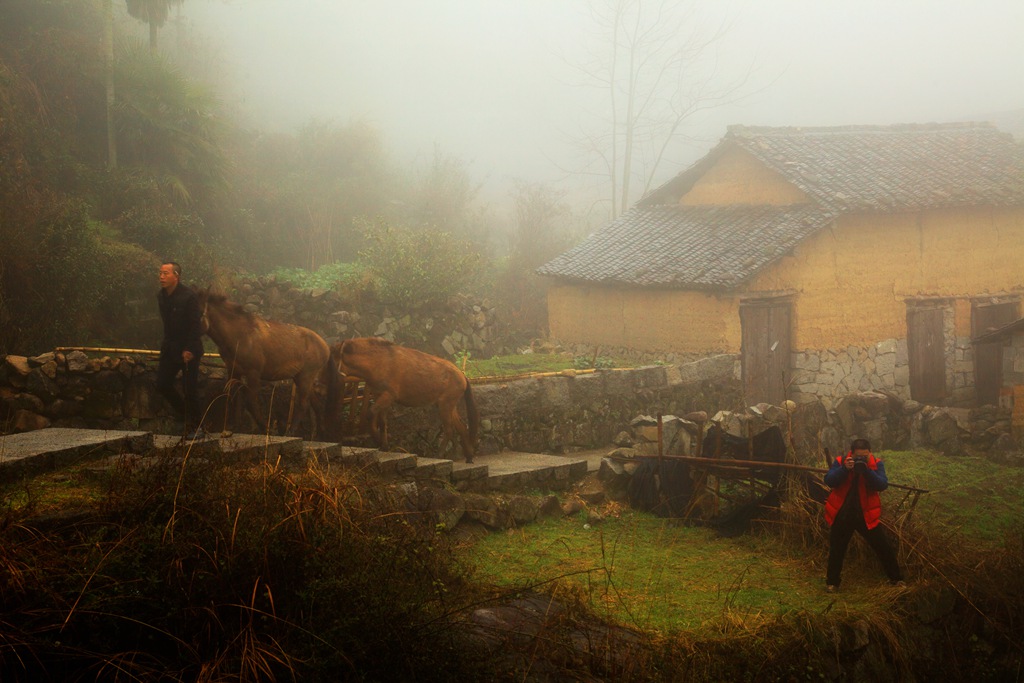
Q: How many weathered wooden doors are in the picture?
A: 3